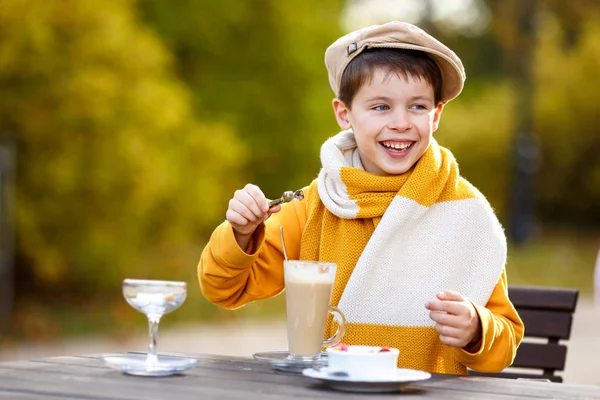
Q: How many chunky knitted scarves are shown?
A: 1